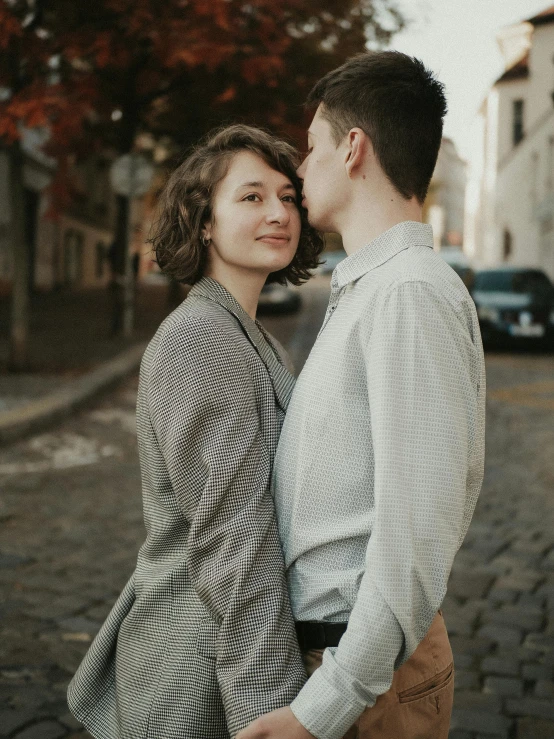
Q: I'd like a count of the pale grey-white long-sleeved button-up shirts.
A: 1